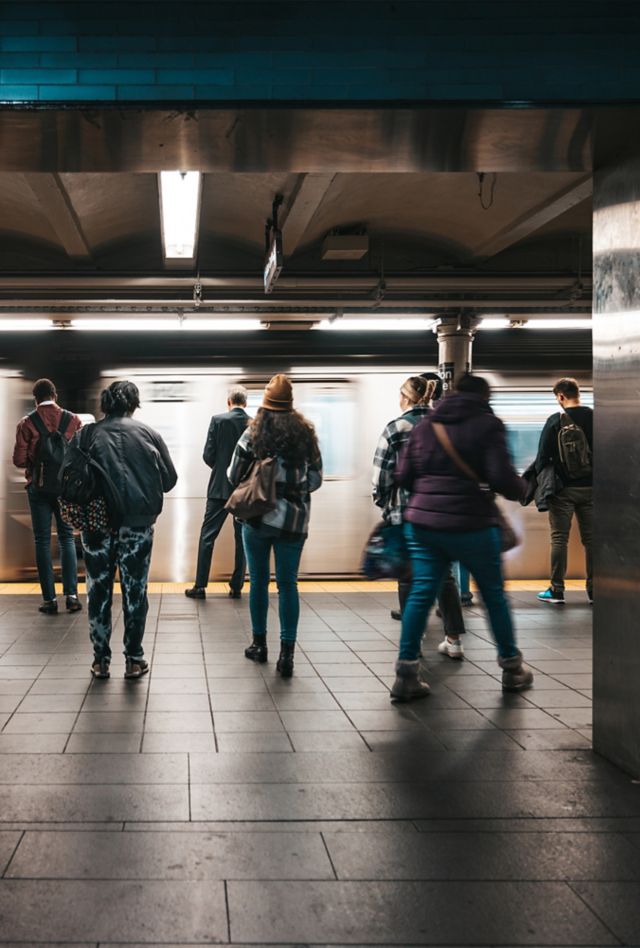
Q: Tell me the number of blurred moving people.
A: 1